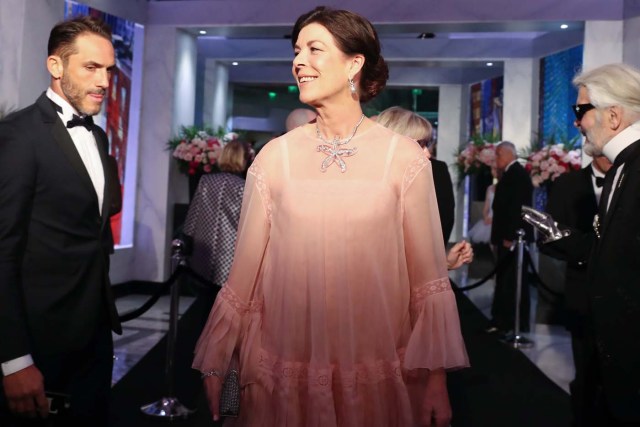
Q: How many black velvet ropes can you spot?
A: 4